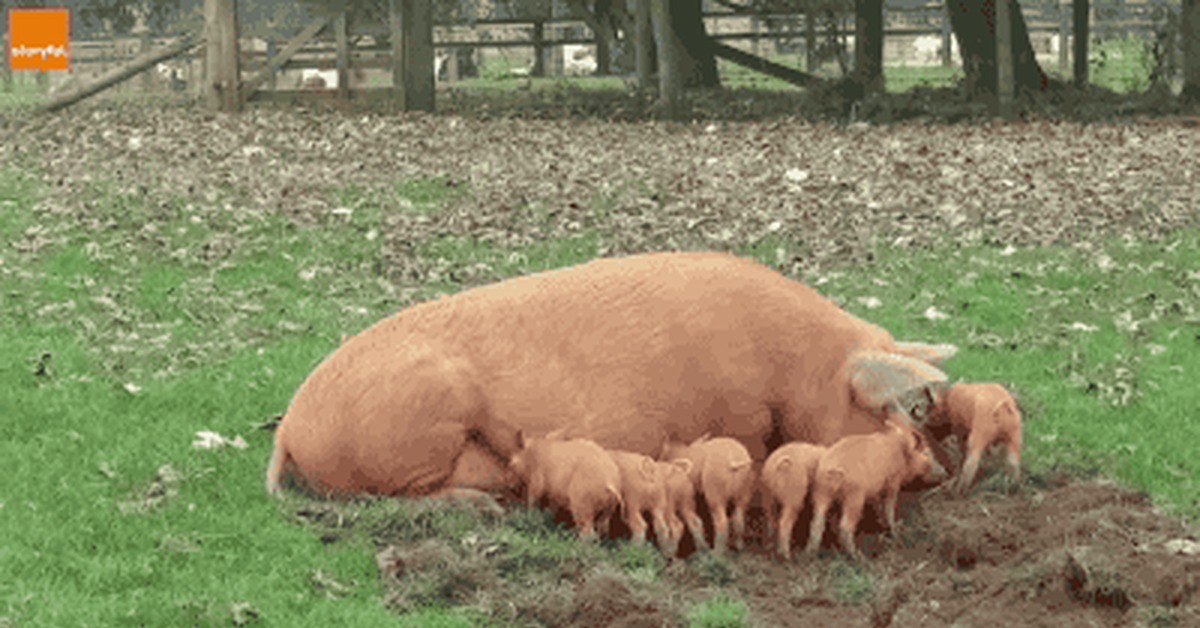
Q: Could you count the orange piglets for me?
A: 7